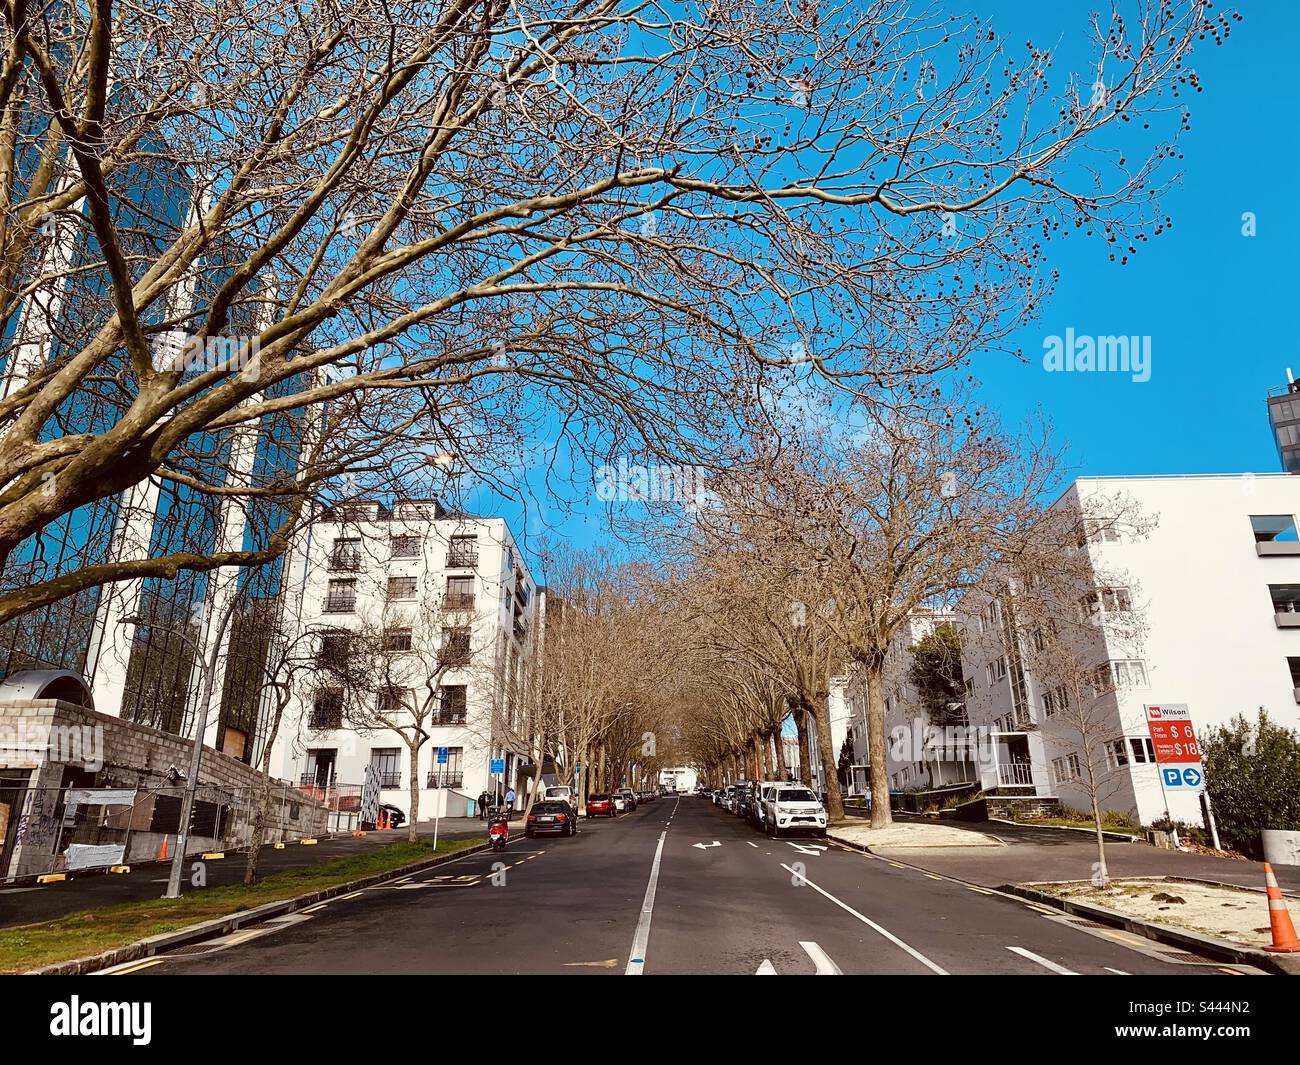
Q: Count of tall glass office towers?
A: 1